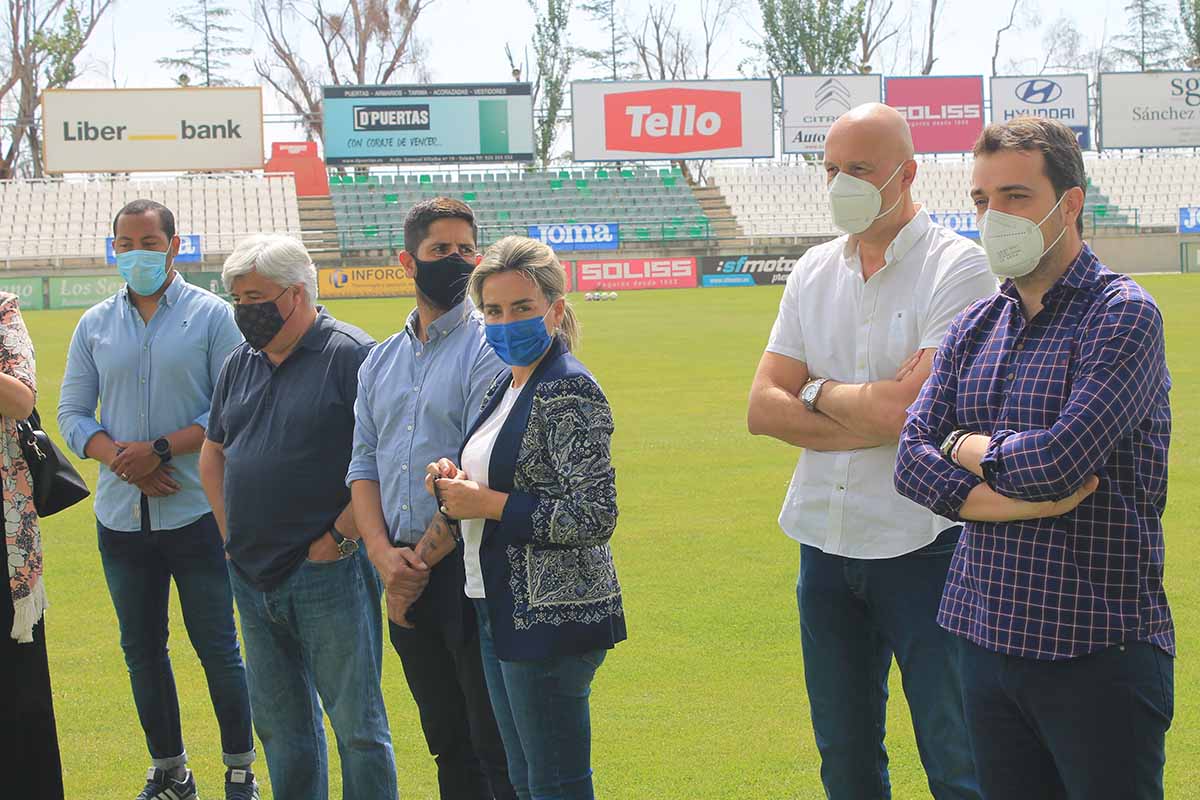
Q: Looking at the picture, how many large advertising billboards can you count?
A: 7